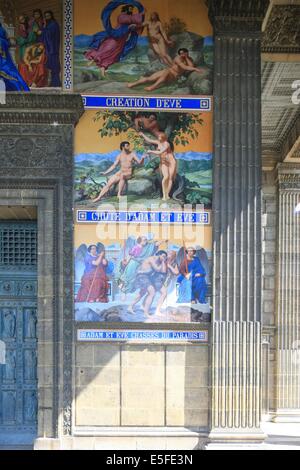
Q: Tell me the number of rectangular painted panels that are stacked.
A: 3